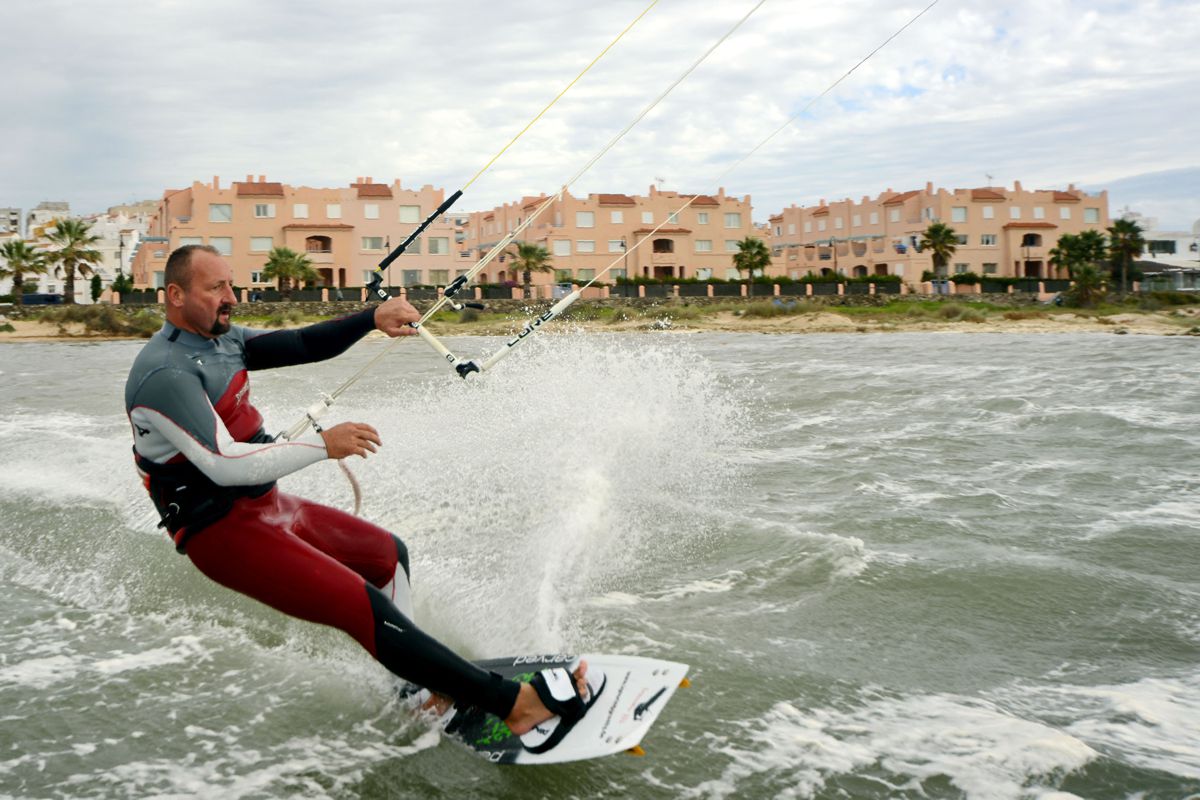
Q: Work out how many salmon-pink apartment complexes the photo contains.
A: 3